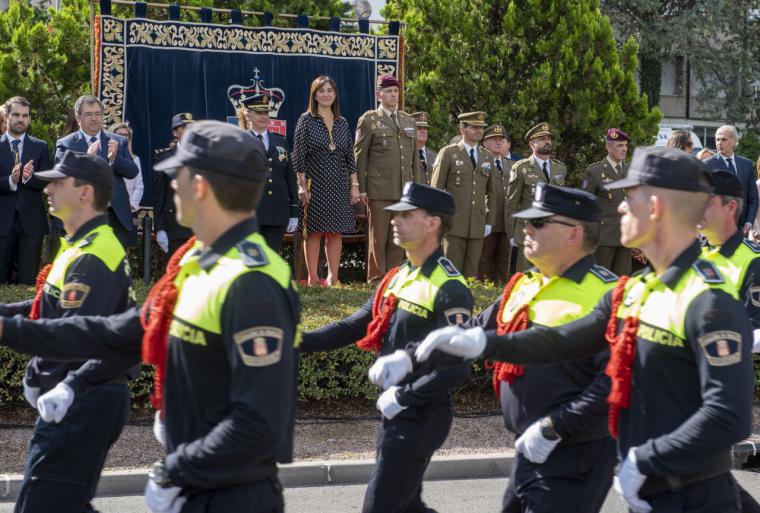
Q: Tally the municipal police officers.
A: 6